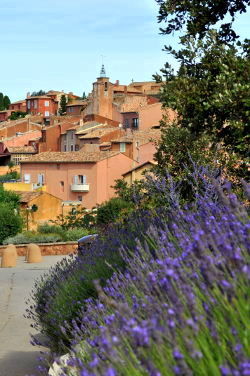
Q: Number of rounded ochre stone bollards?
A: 2